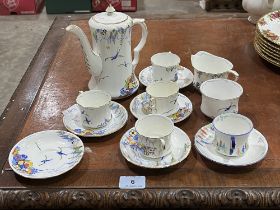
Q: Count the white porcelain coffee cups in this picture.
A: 5